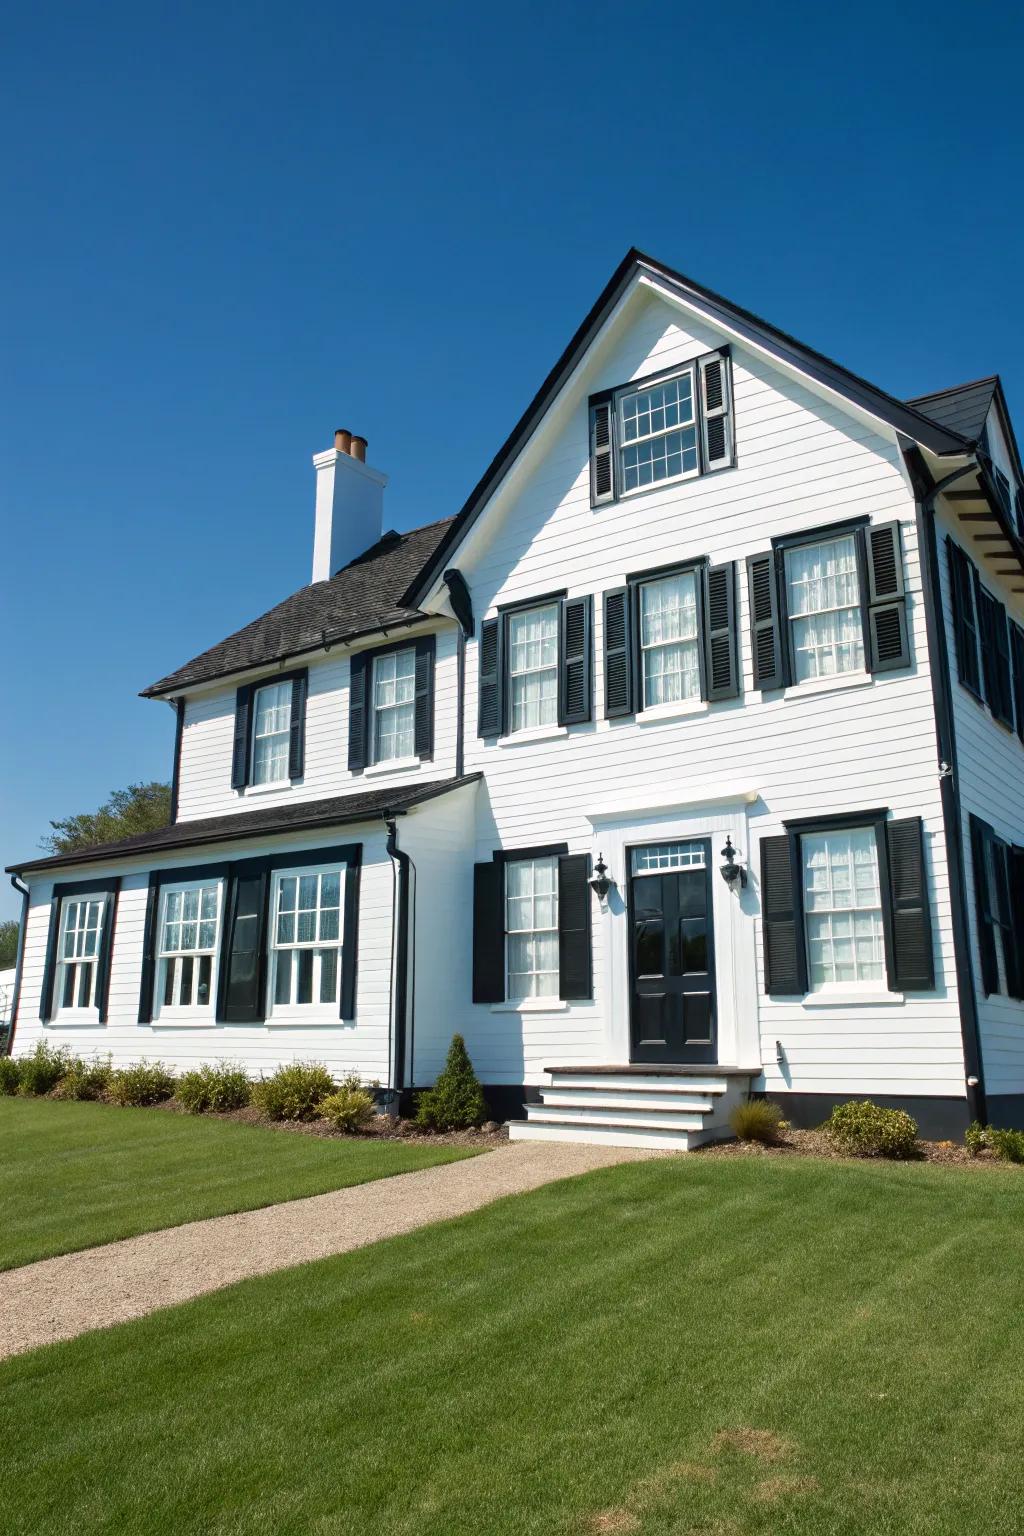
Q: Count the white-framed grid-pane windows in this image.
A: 11